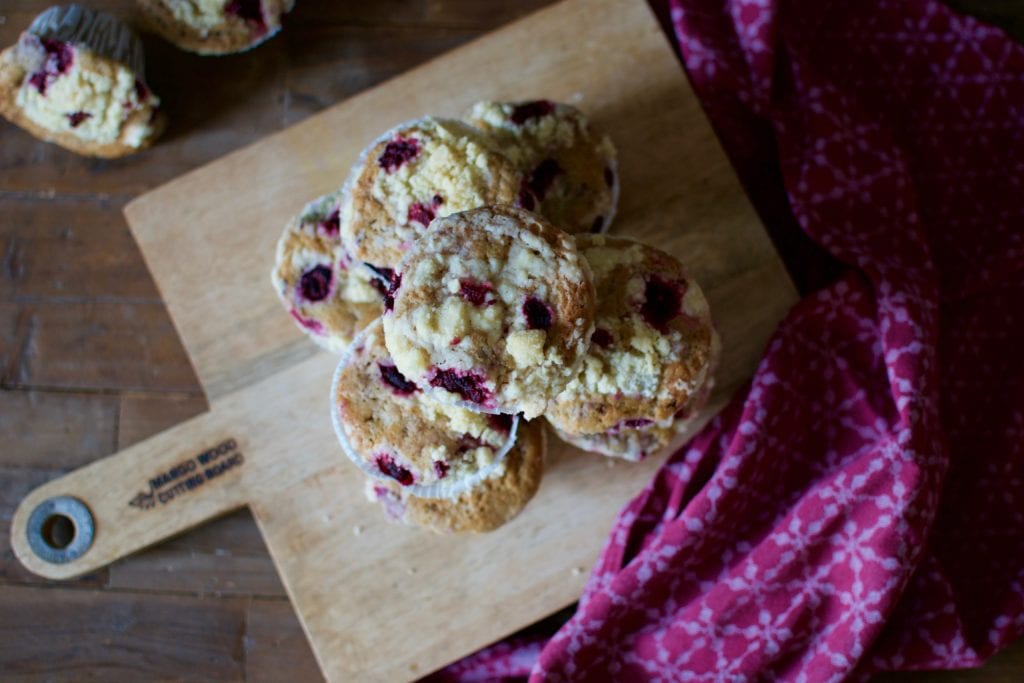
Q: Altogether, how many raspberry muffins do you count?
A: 10